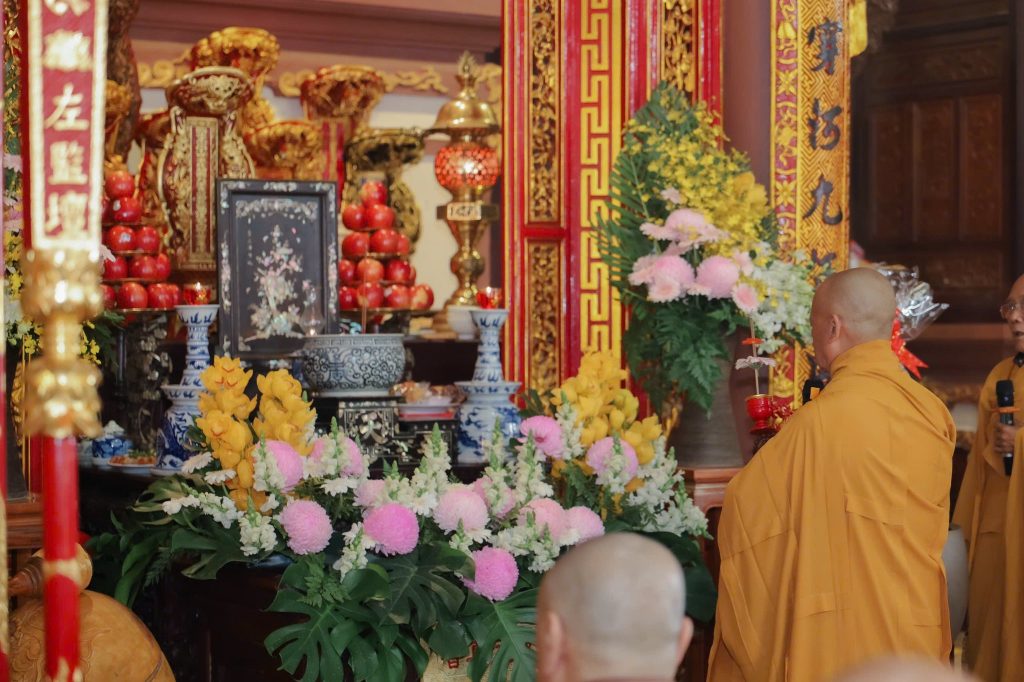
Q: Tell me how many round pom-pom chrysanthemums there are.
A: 15